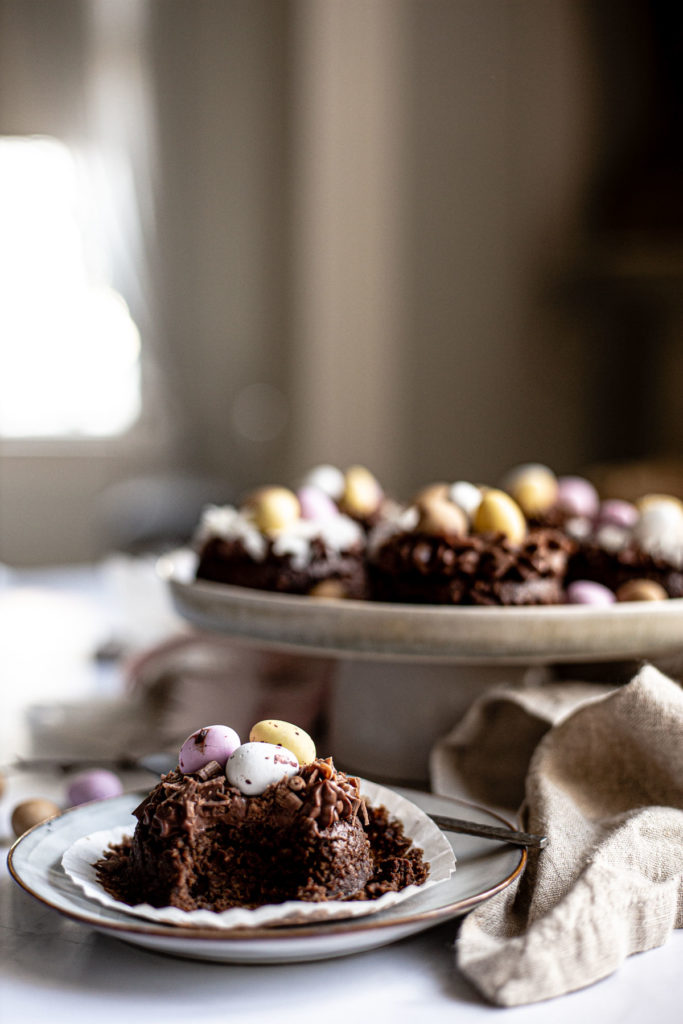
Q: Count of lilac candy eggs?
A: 6